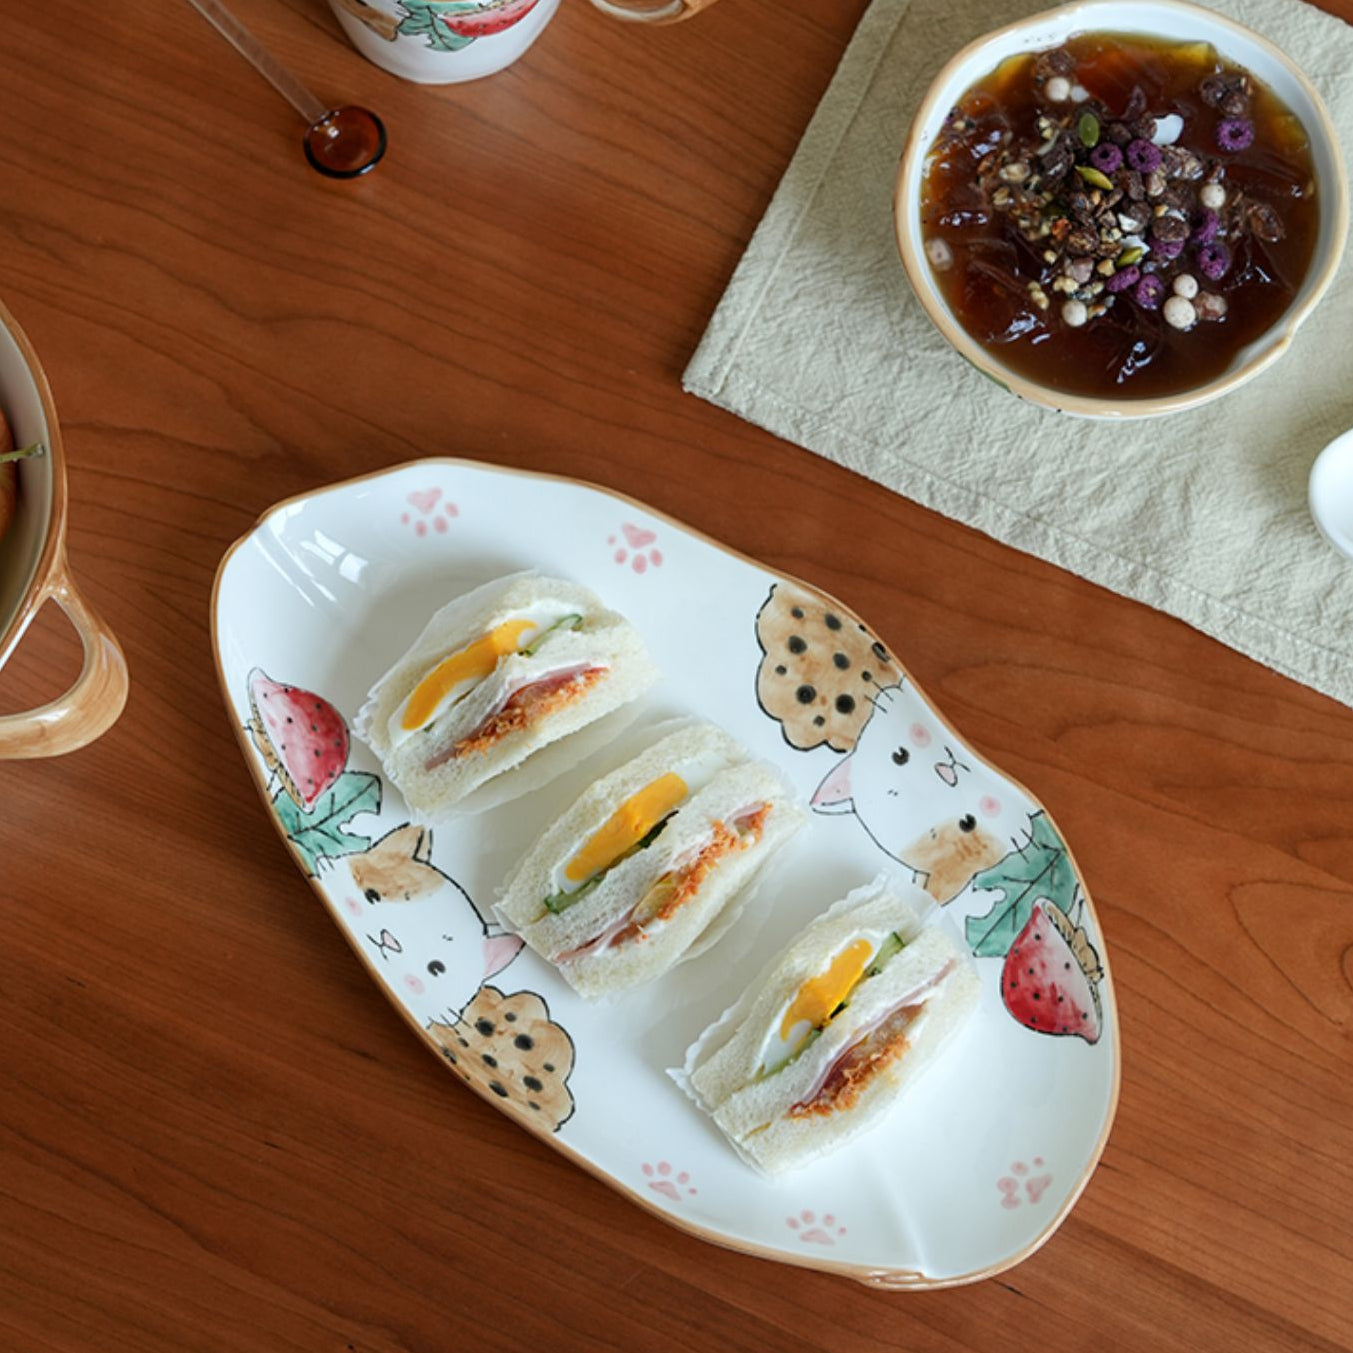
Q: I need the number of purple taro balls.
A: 8